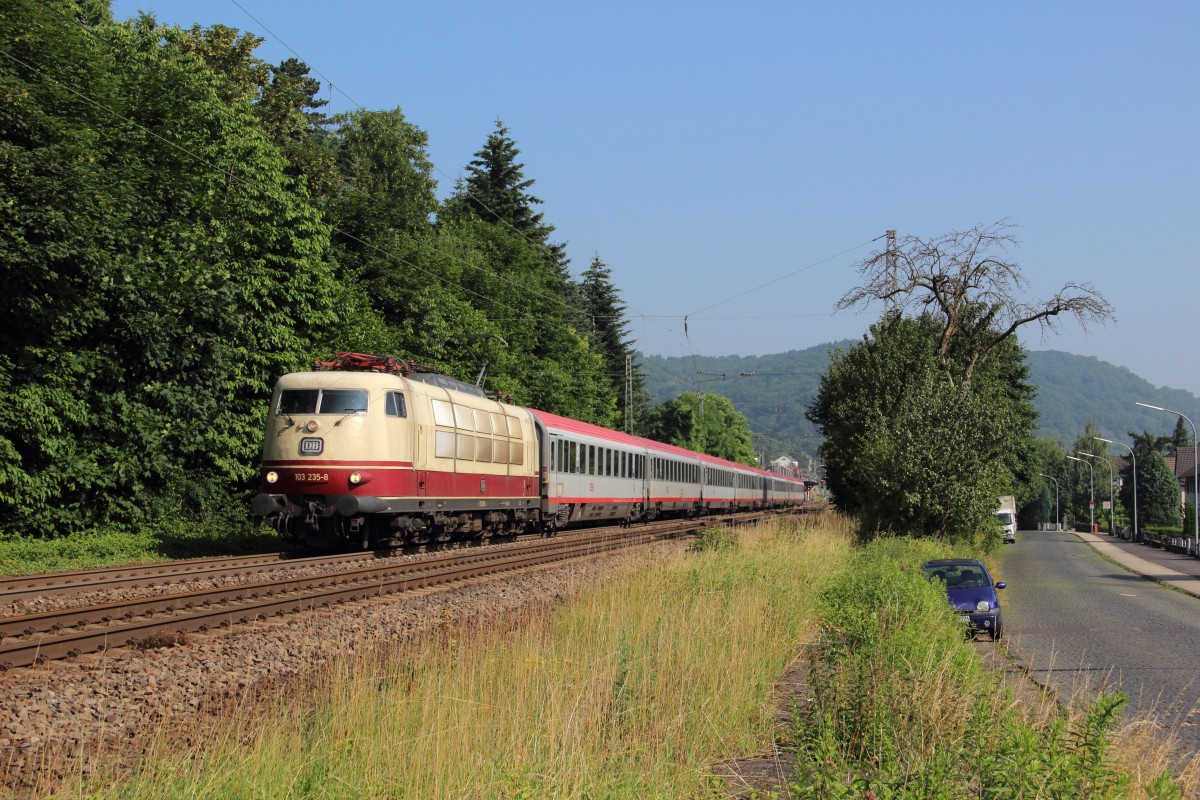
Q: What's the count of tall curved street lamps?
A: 5